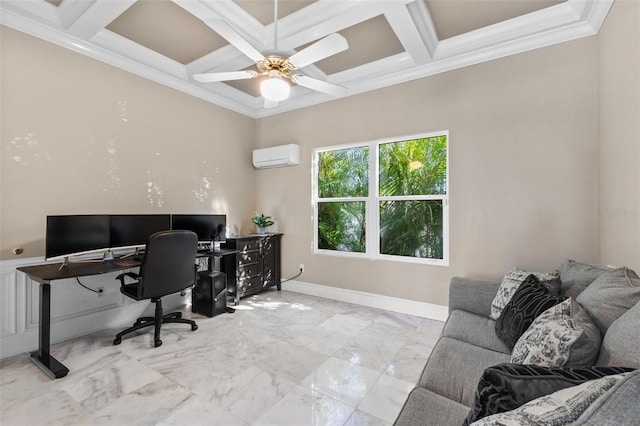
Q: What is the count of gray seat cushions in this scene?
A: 3